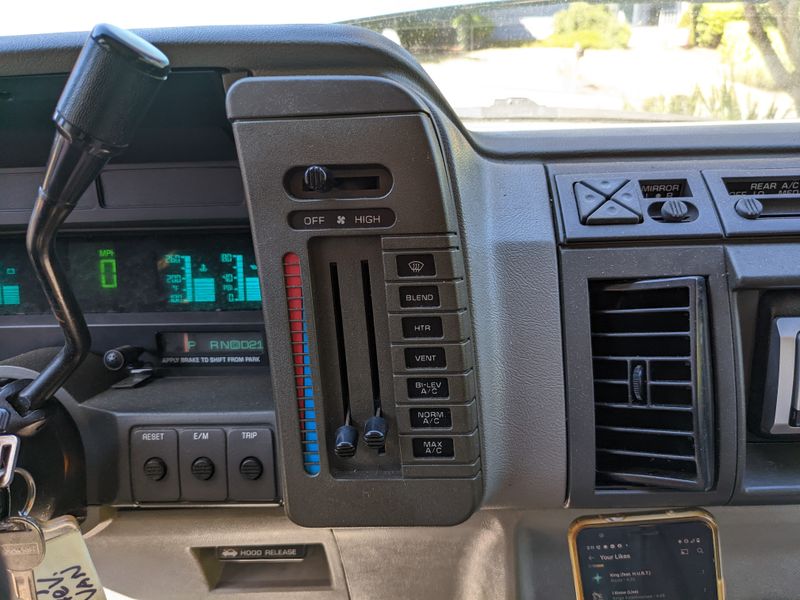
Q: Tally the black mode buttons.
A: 7